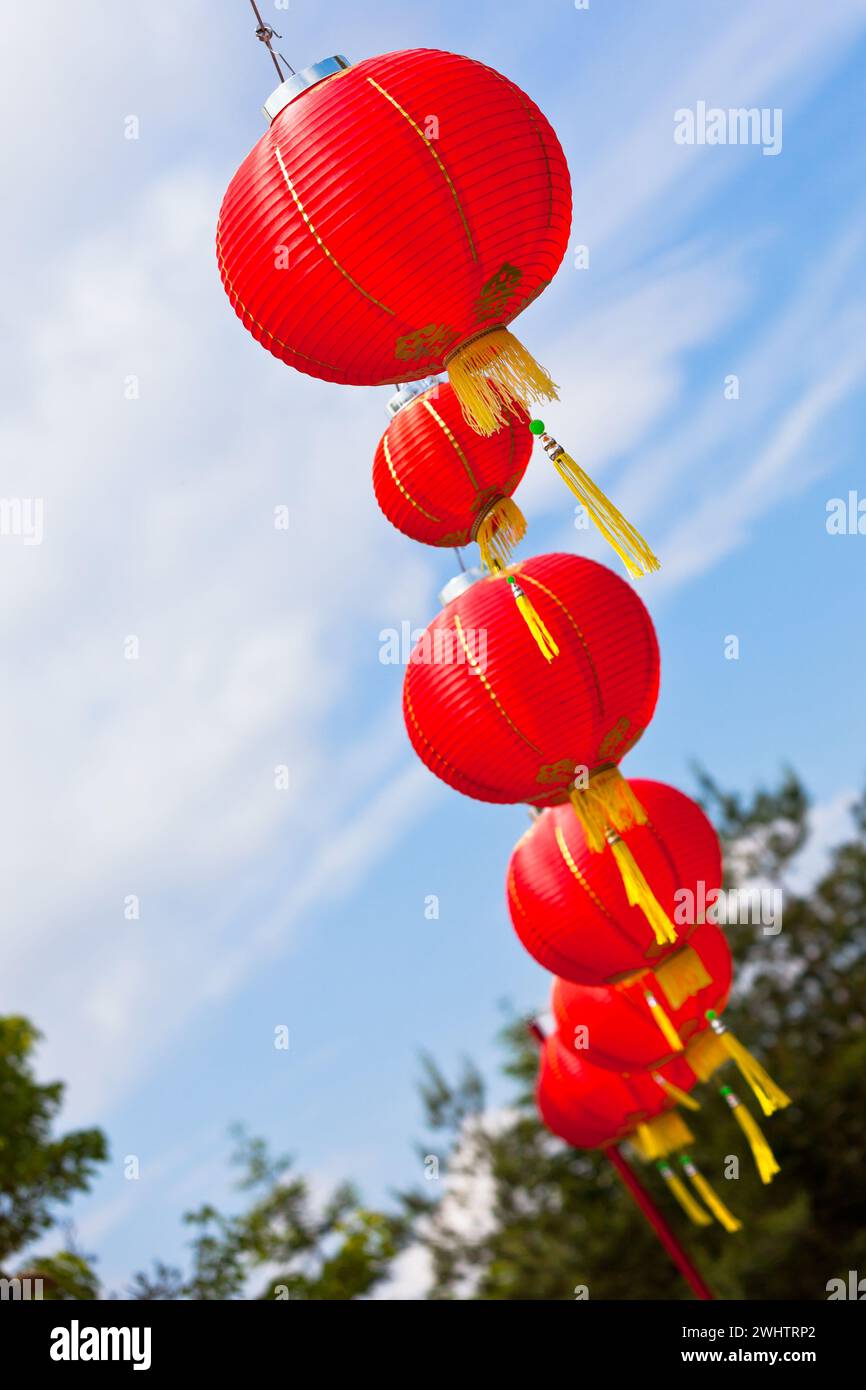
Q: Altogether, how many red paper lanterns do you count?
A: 6